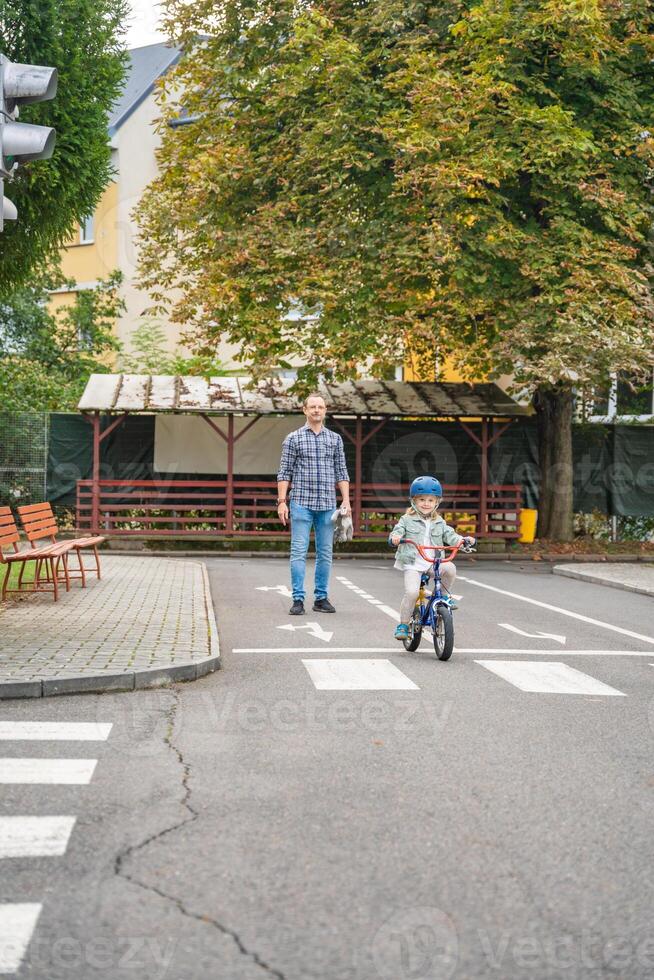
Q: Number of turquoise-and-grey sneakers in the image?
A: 2